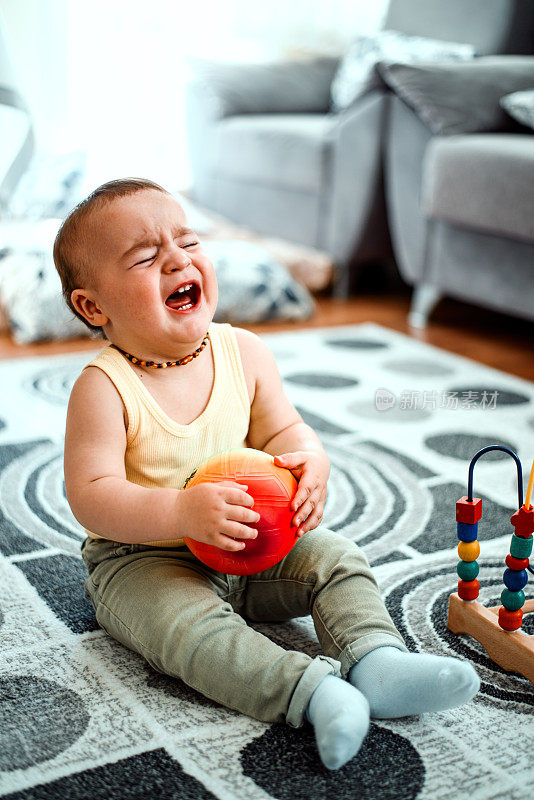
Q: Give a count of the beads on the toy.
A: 11